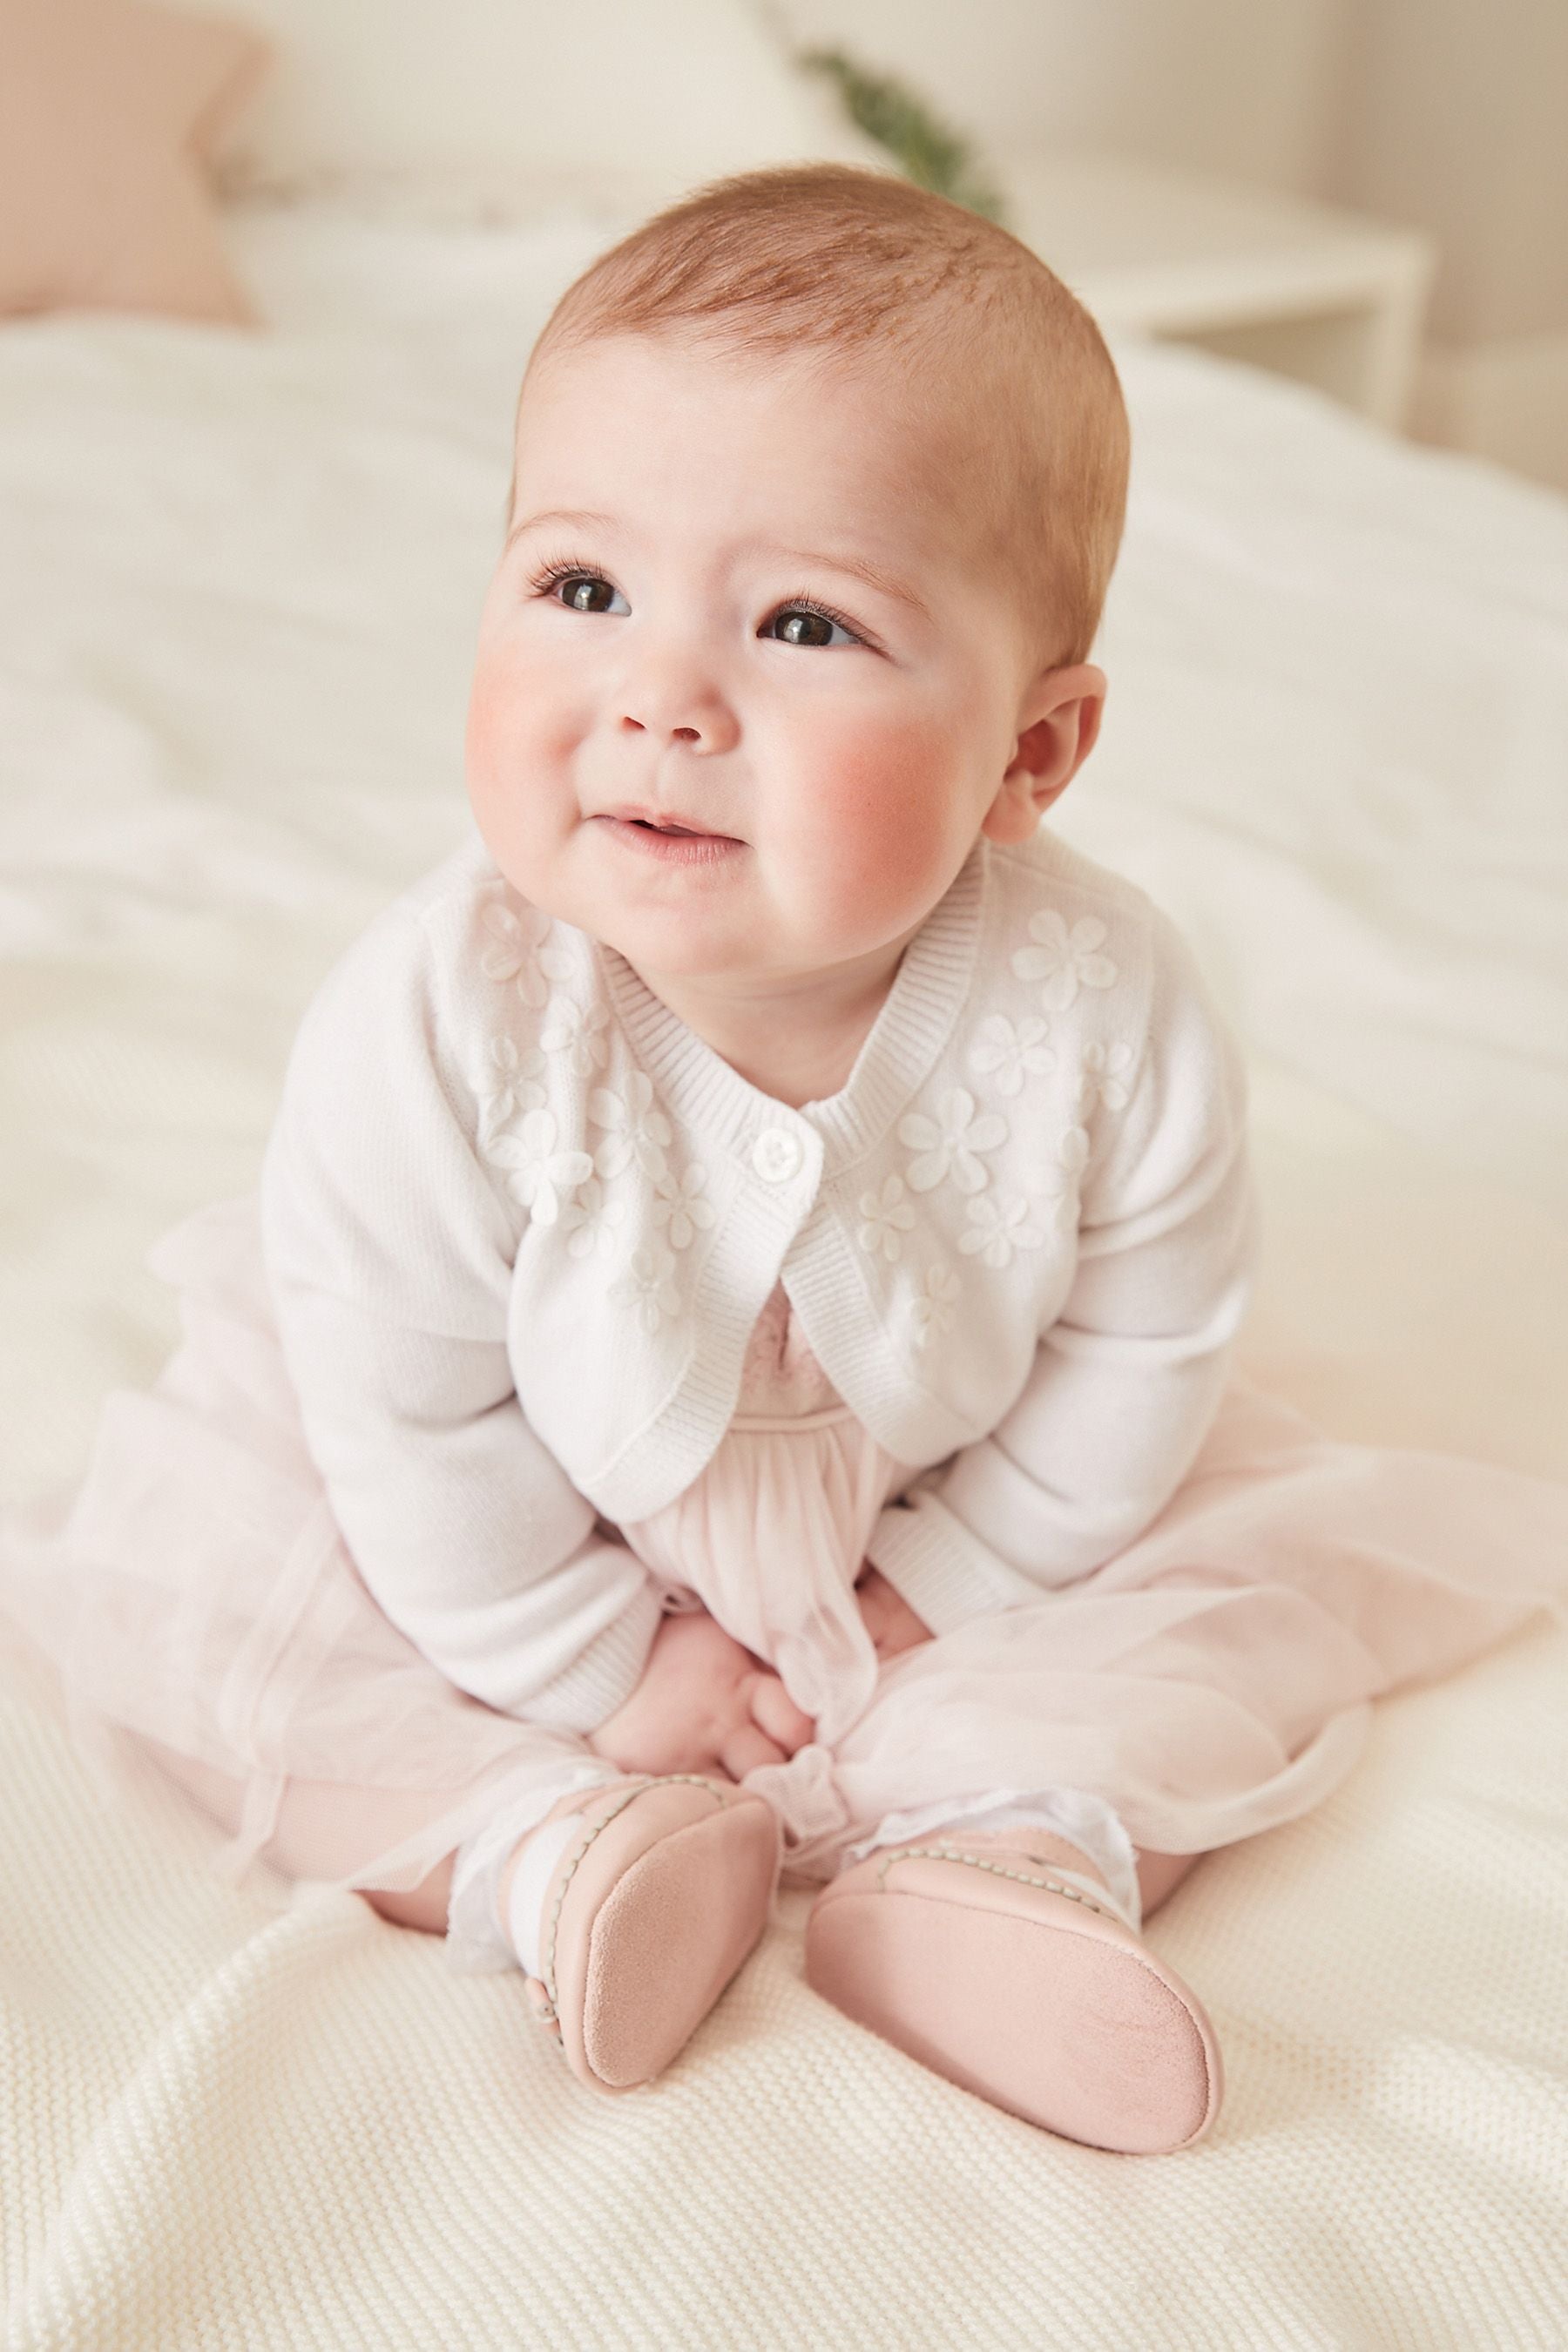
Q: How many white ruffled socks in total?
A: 2